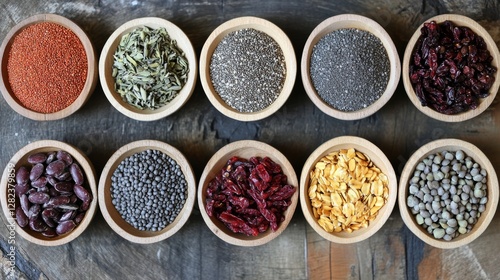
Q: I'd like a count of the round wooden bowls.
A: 10